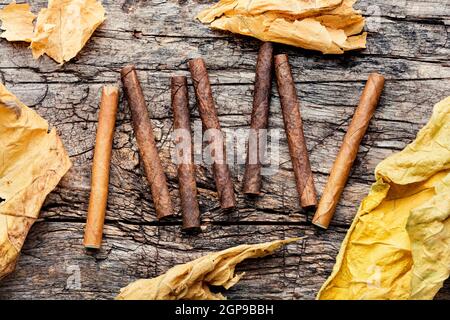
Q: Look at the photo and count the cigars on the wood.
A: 7